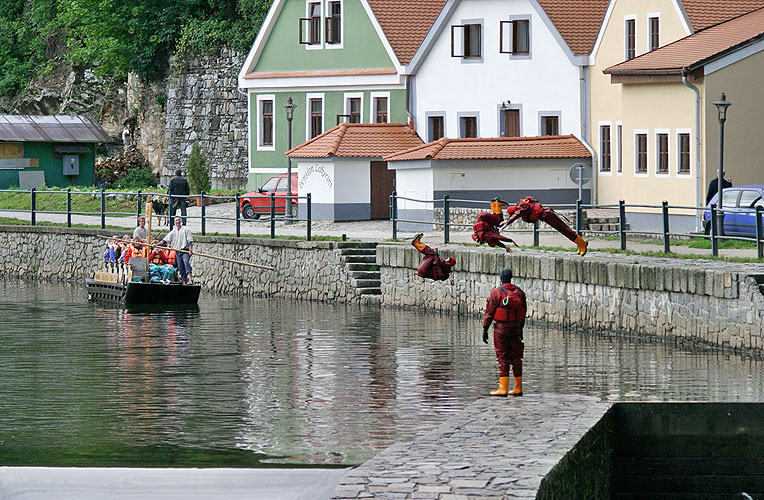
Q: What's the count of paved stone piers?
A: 1